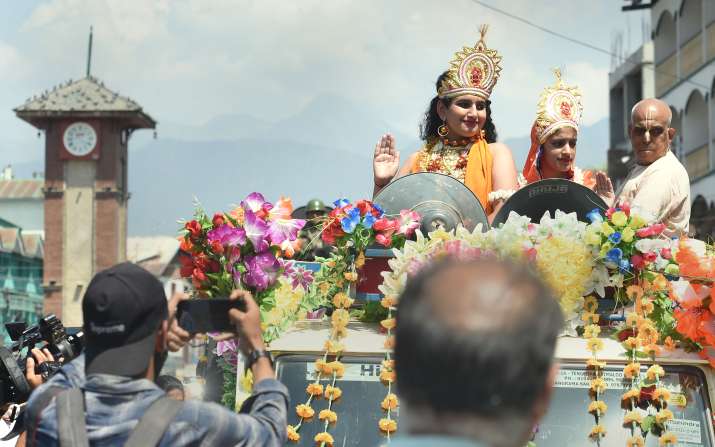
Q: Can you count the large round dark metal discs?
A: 2